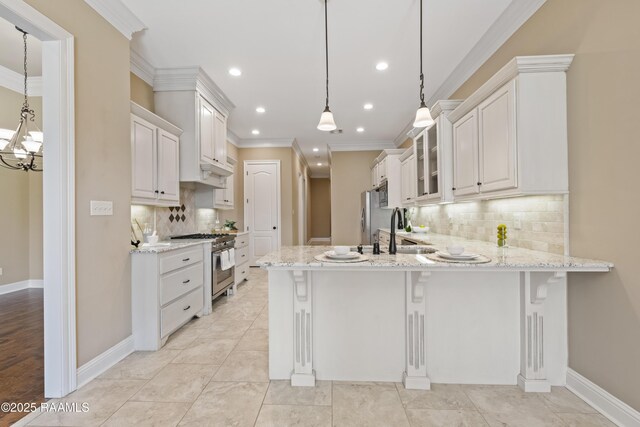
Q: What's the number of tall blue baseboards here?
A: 0